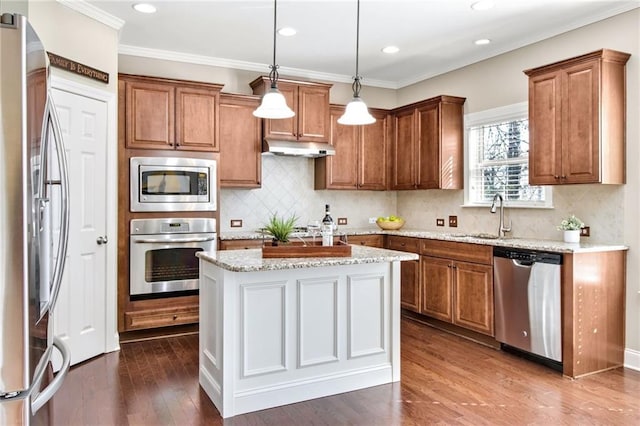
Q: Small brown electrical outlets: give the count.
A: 5